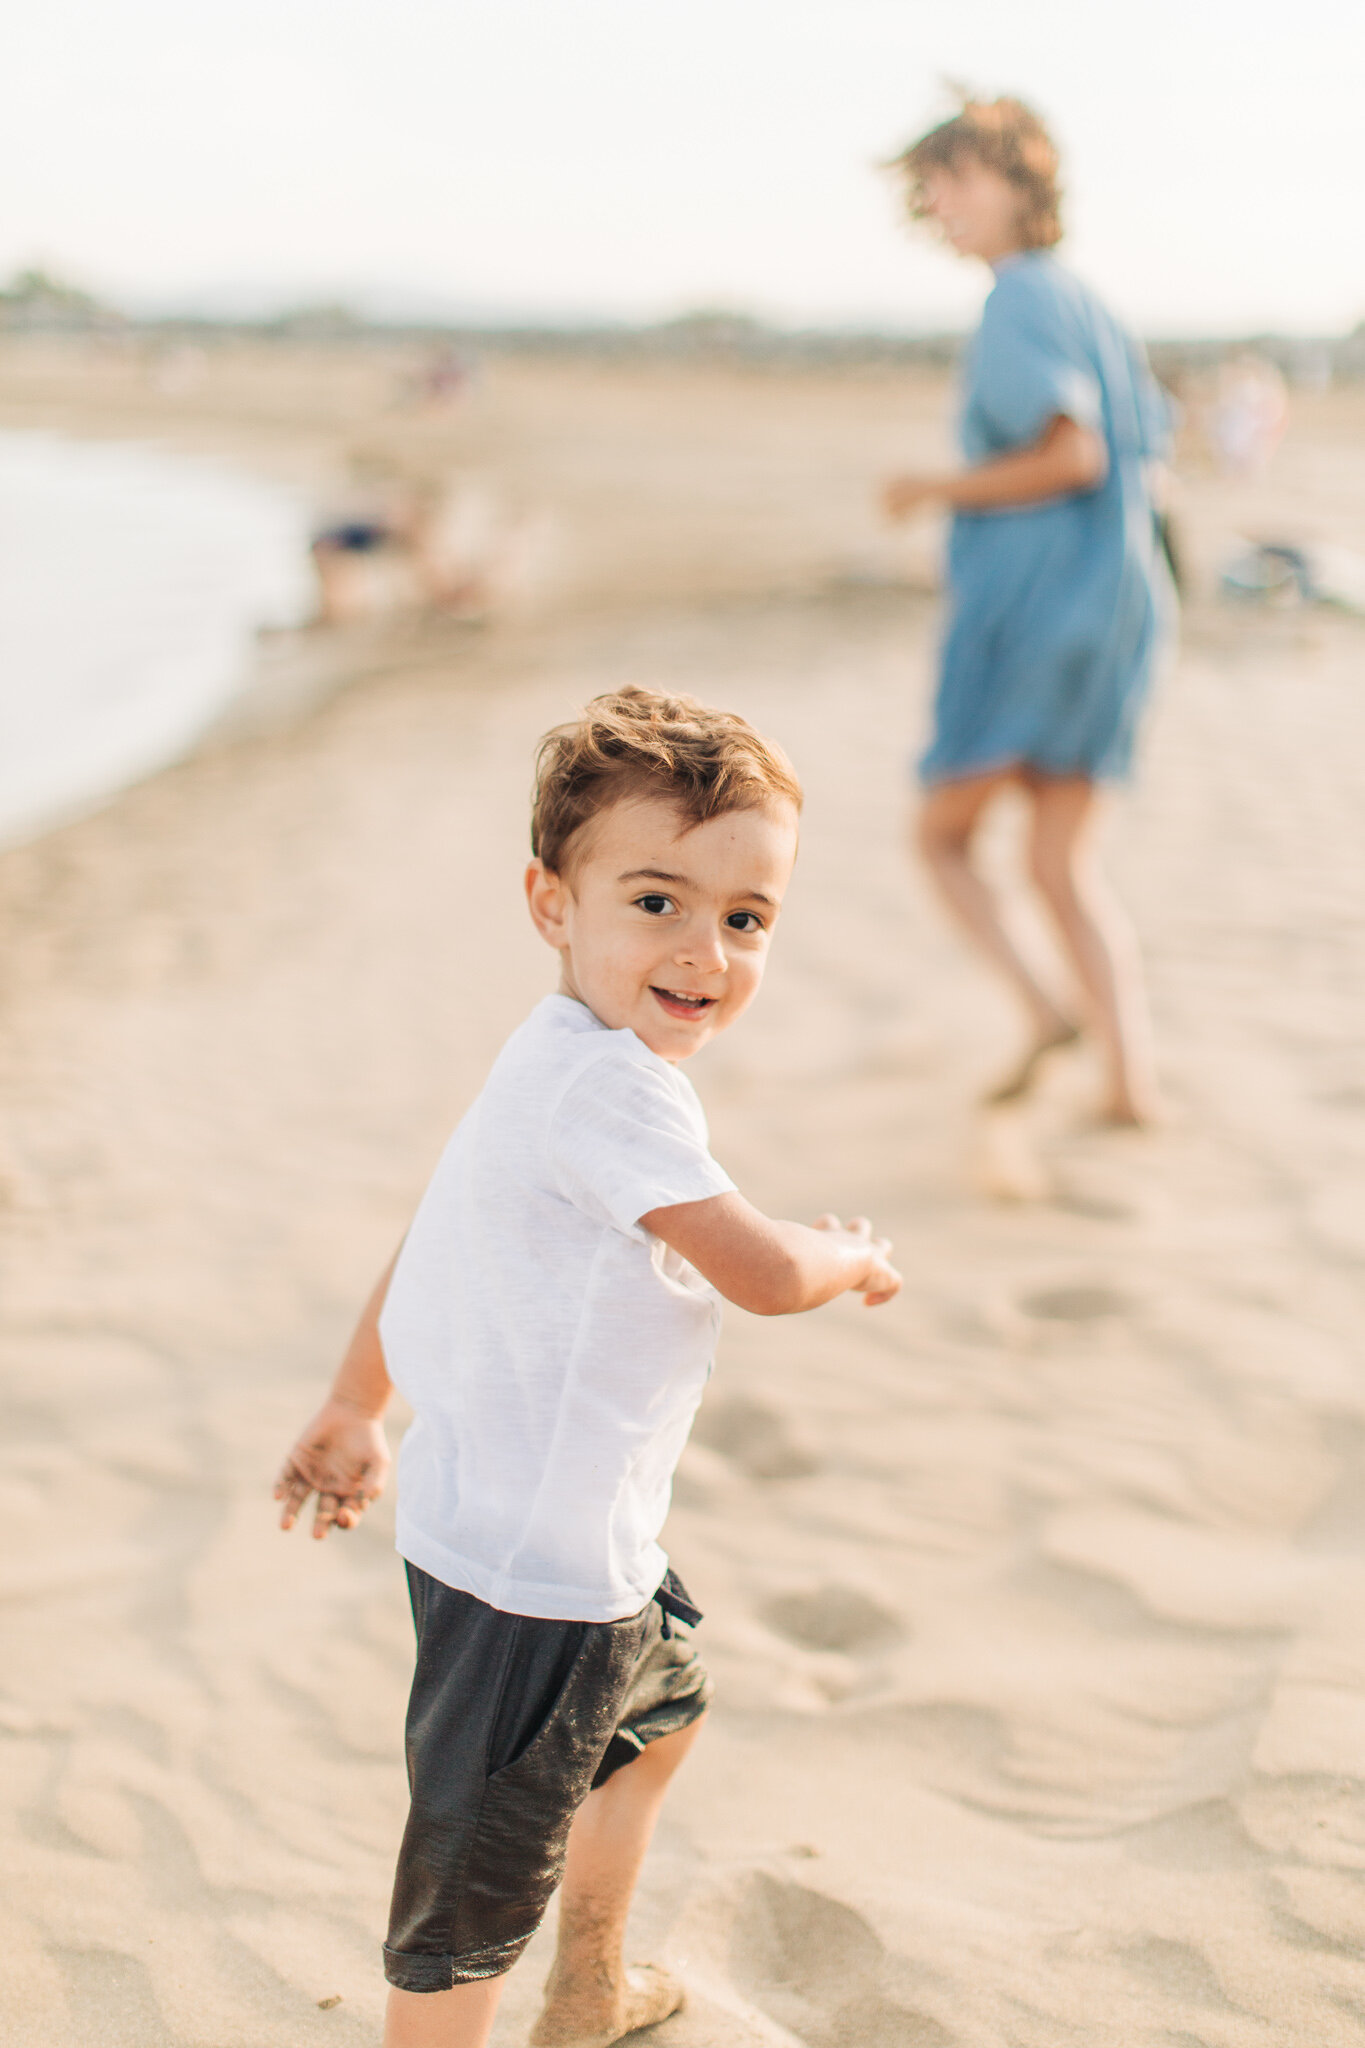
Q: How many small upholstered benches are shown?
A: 0